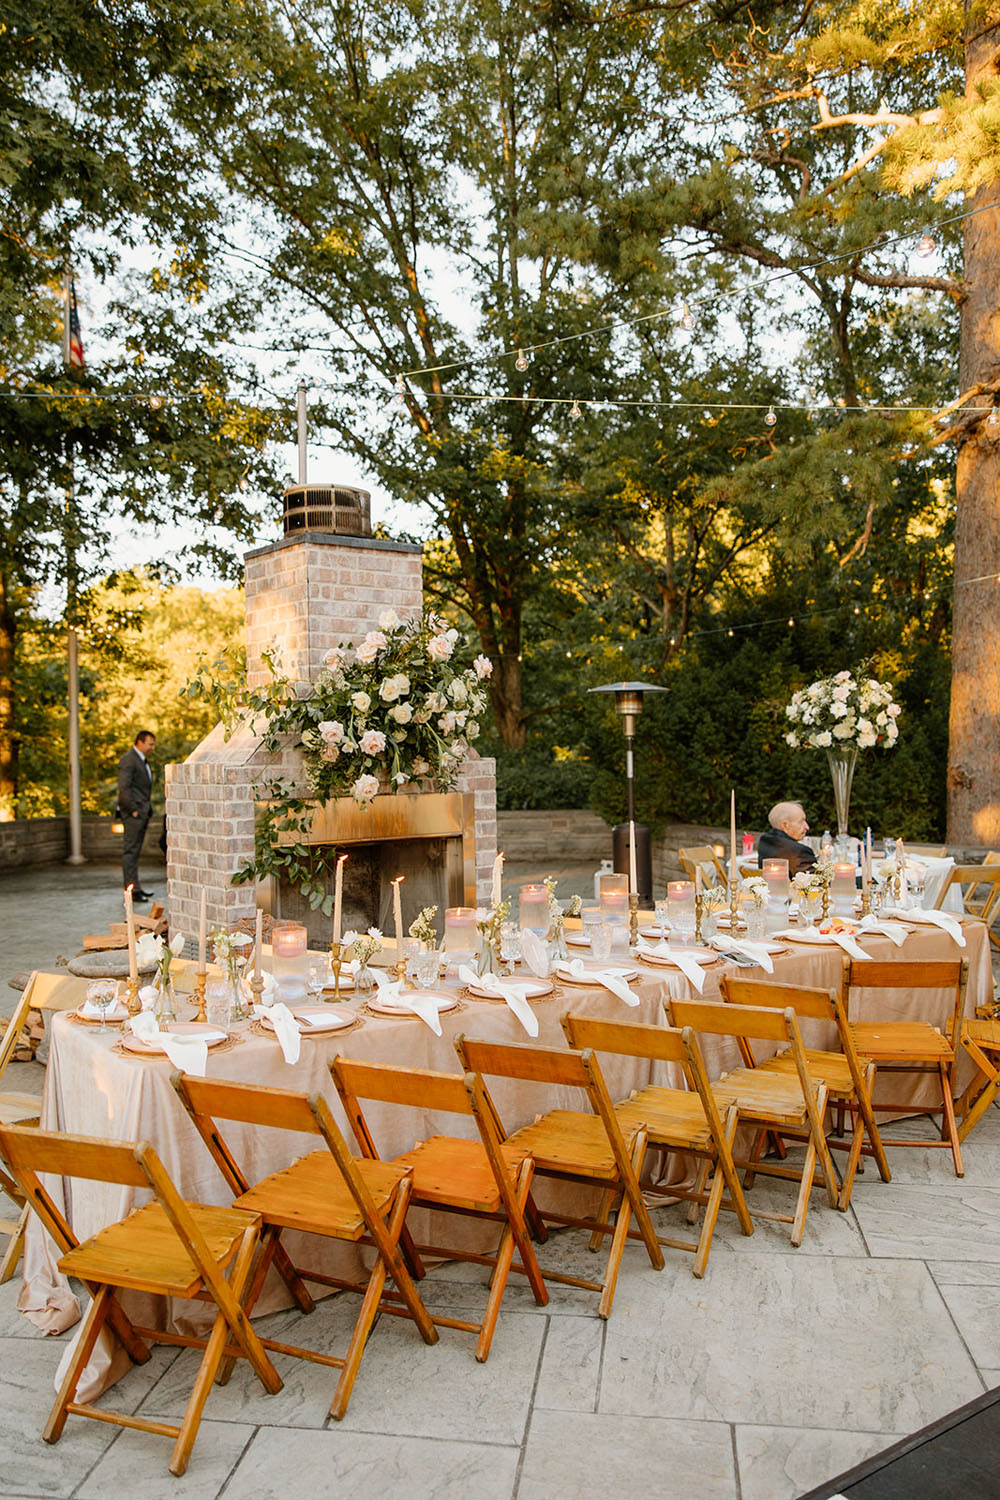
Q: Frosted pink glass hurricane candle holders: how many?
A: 7